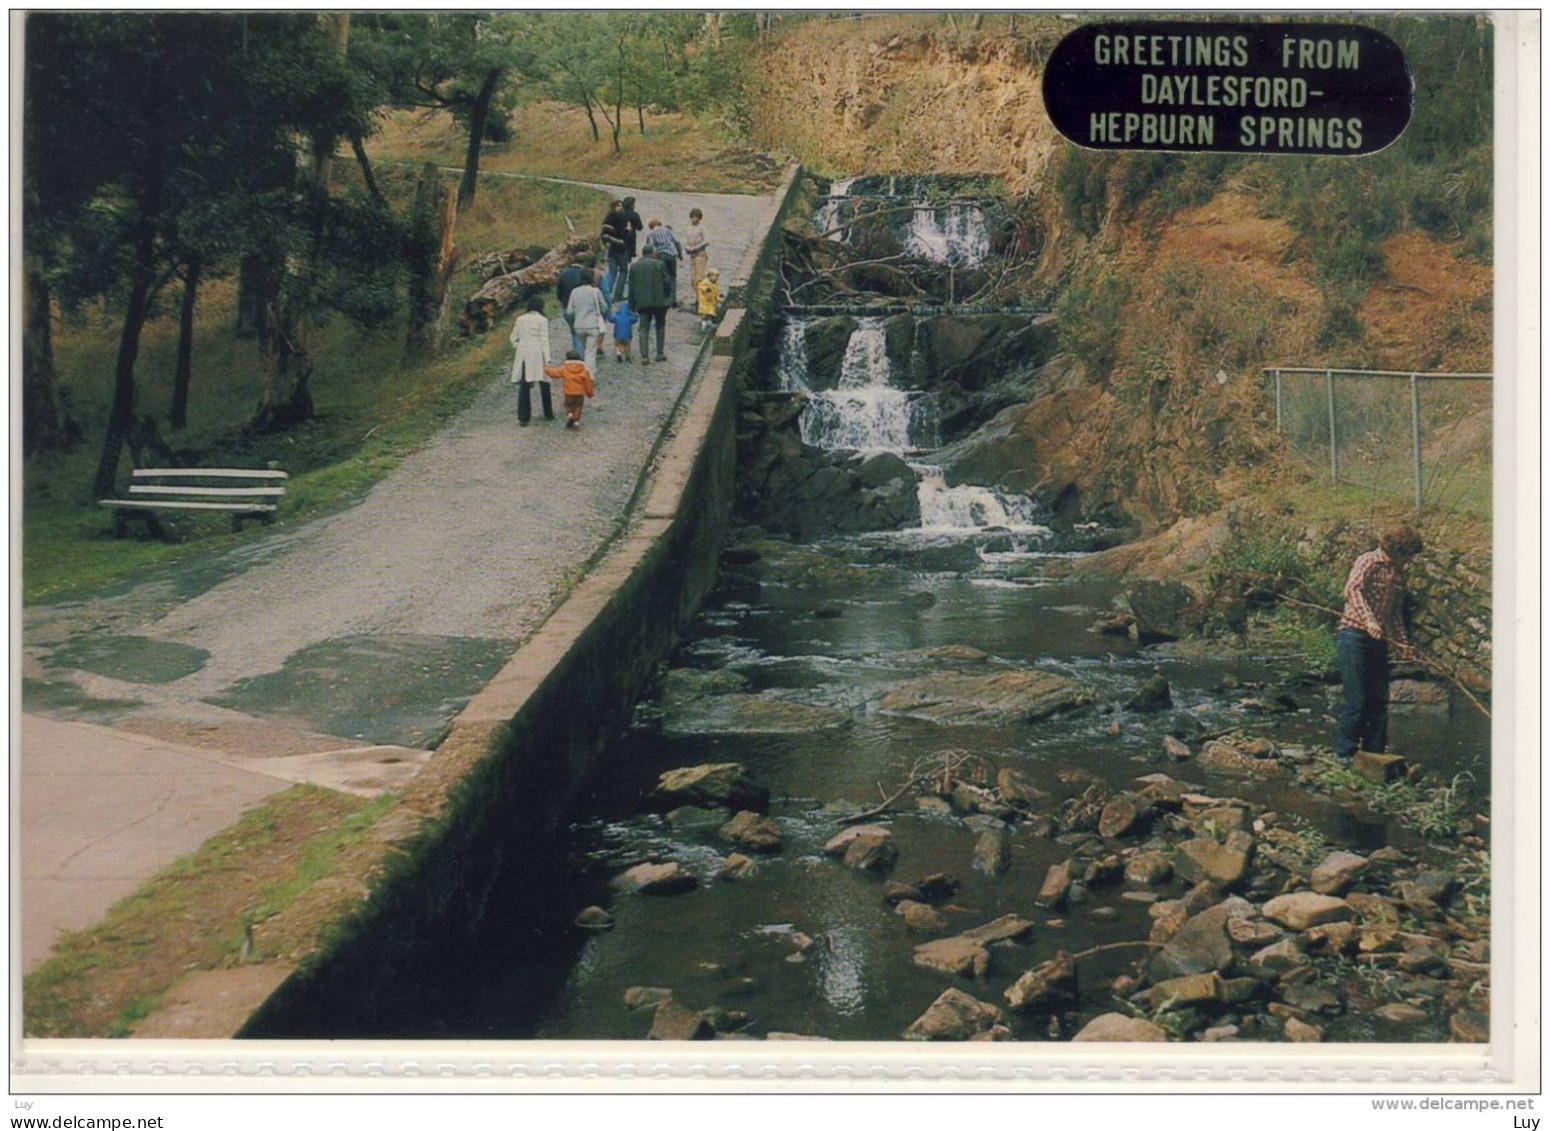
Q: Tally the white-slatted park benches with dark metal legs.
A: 1